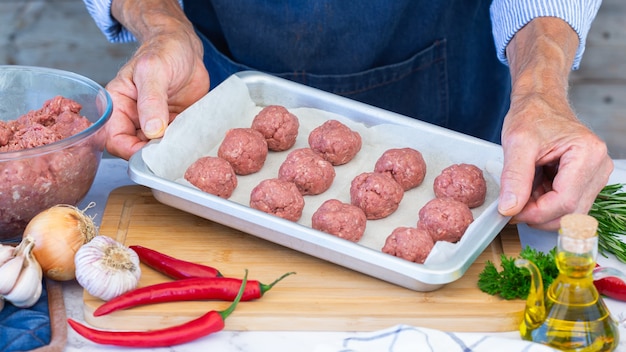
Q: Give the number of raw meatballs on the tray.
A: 12